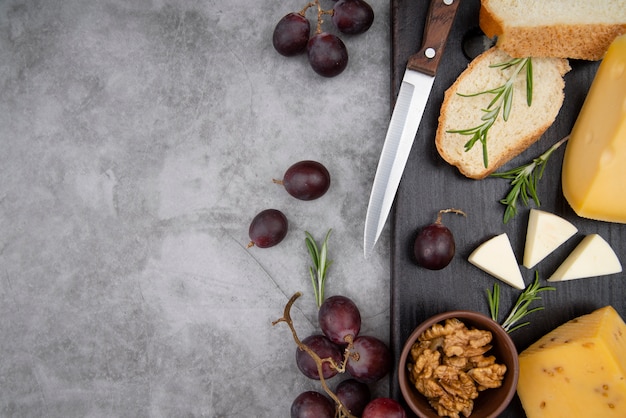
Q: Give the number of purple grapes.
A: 12